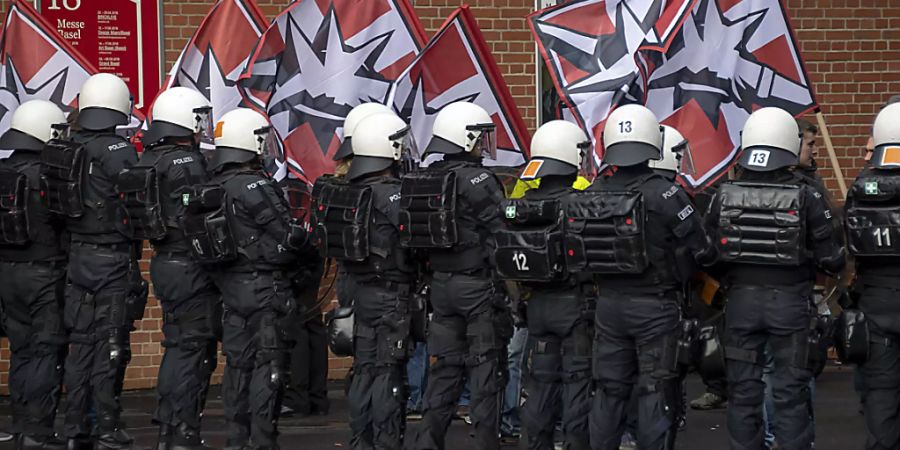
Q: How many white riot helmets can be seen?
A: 12